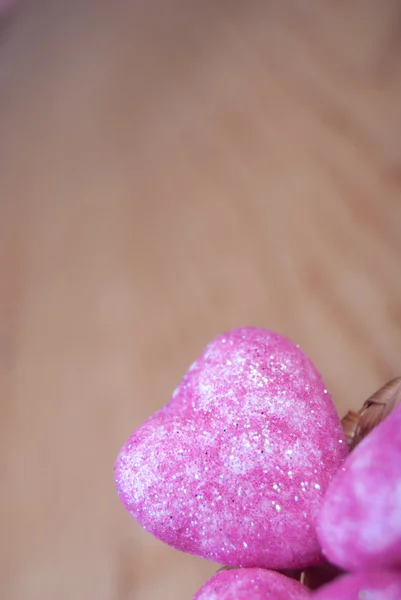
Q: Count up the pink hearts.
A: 4